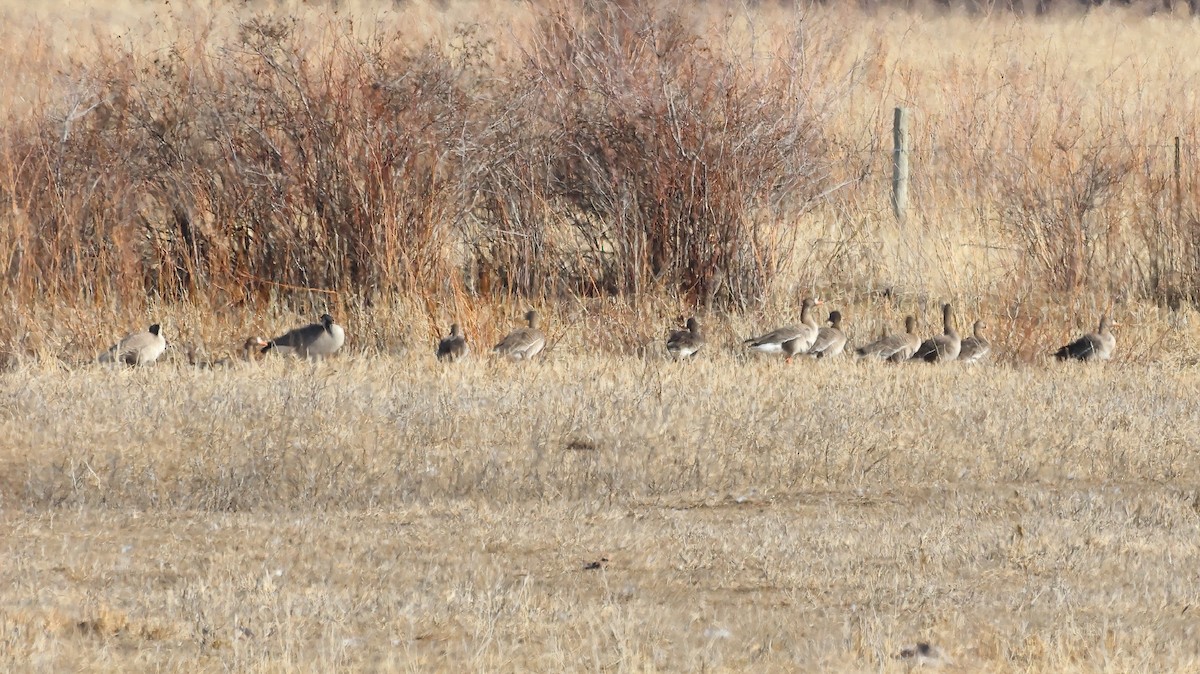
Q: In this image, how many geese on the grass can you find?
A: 12